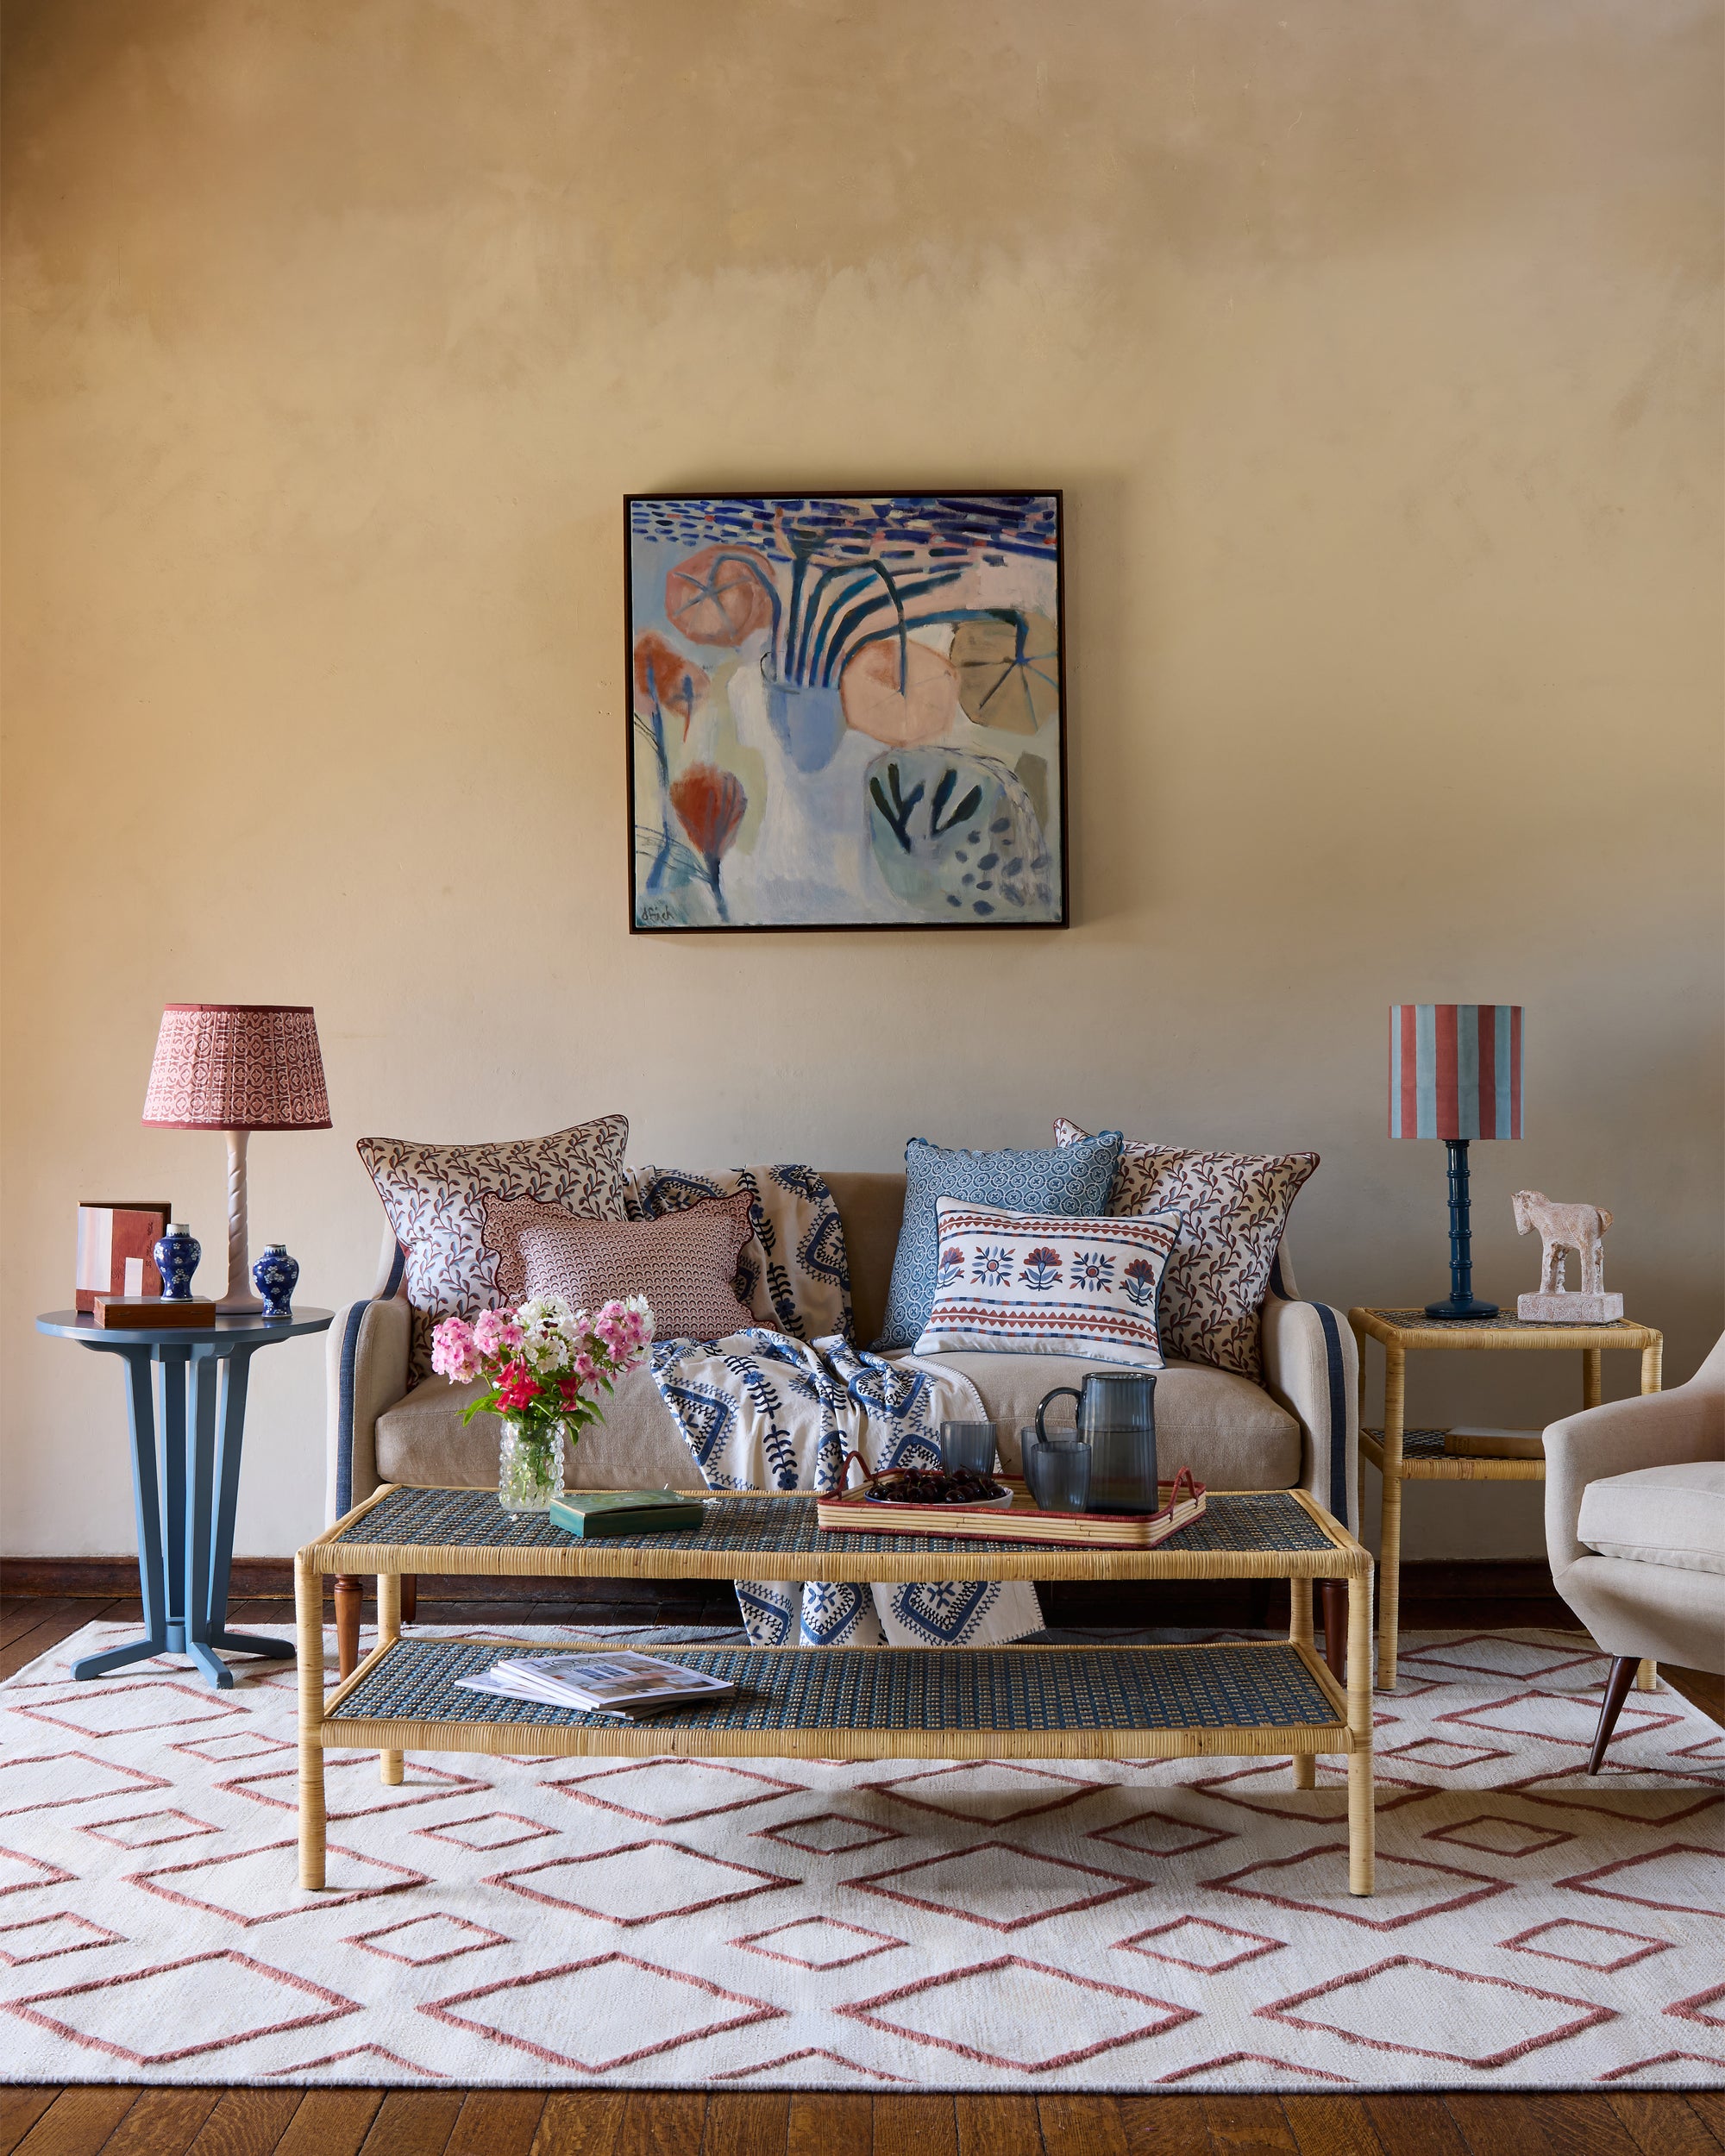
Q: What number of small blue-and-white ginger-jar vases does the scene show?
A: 2